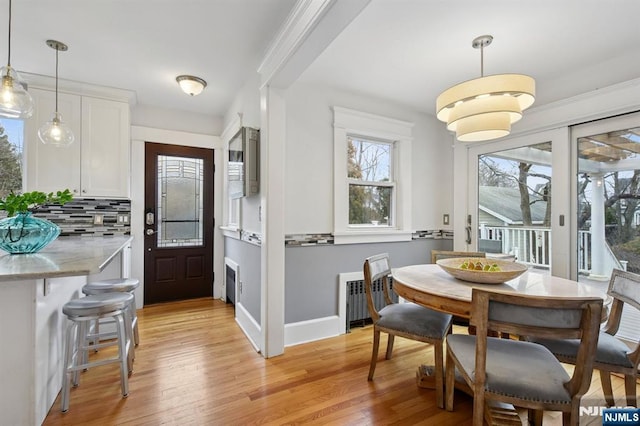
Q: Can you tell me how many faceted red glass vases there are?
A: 0